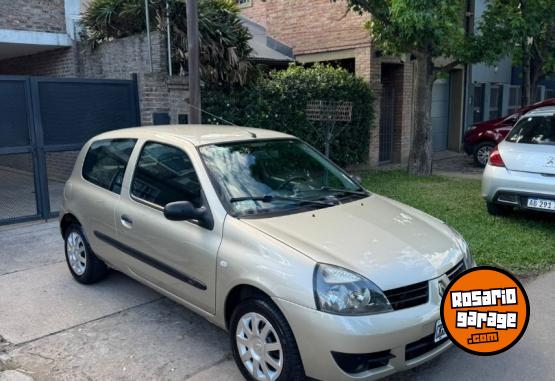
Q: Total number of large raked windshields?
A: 1